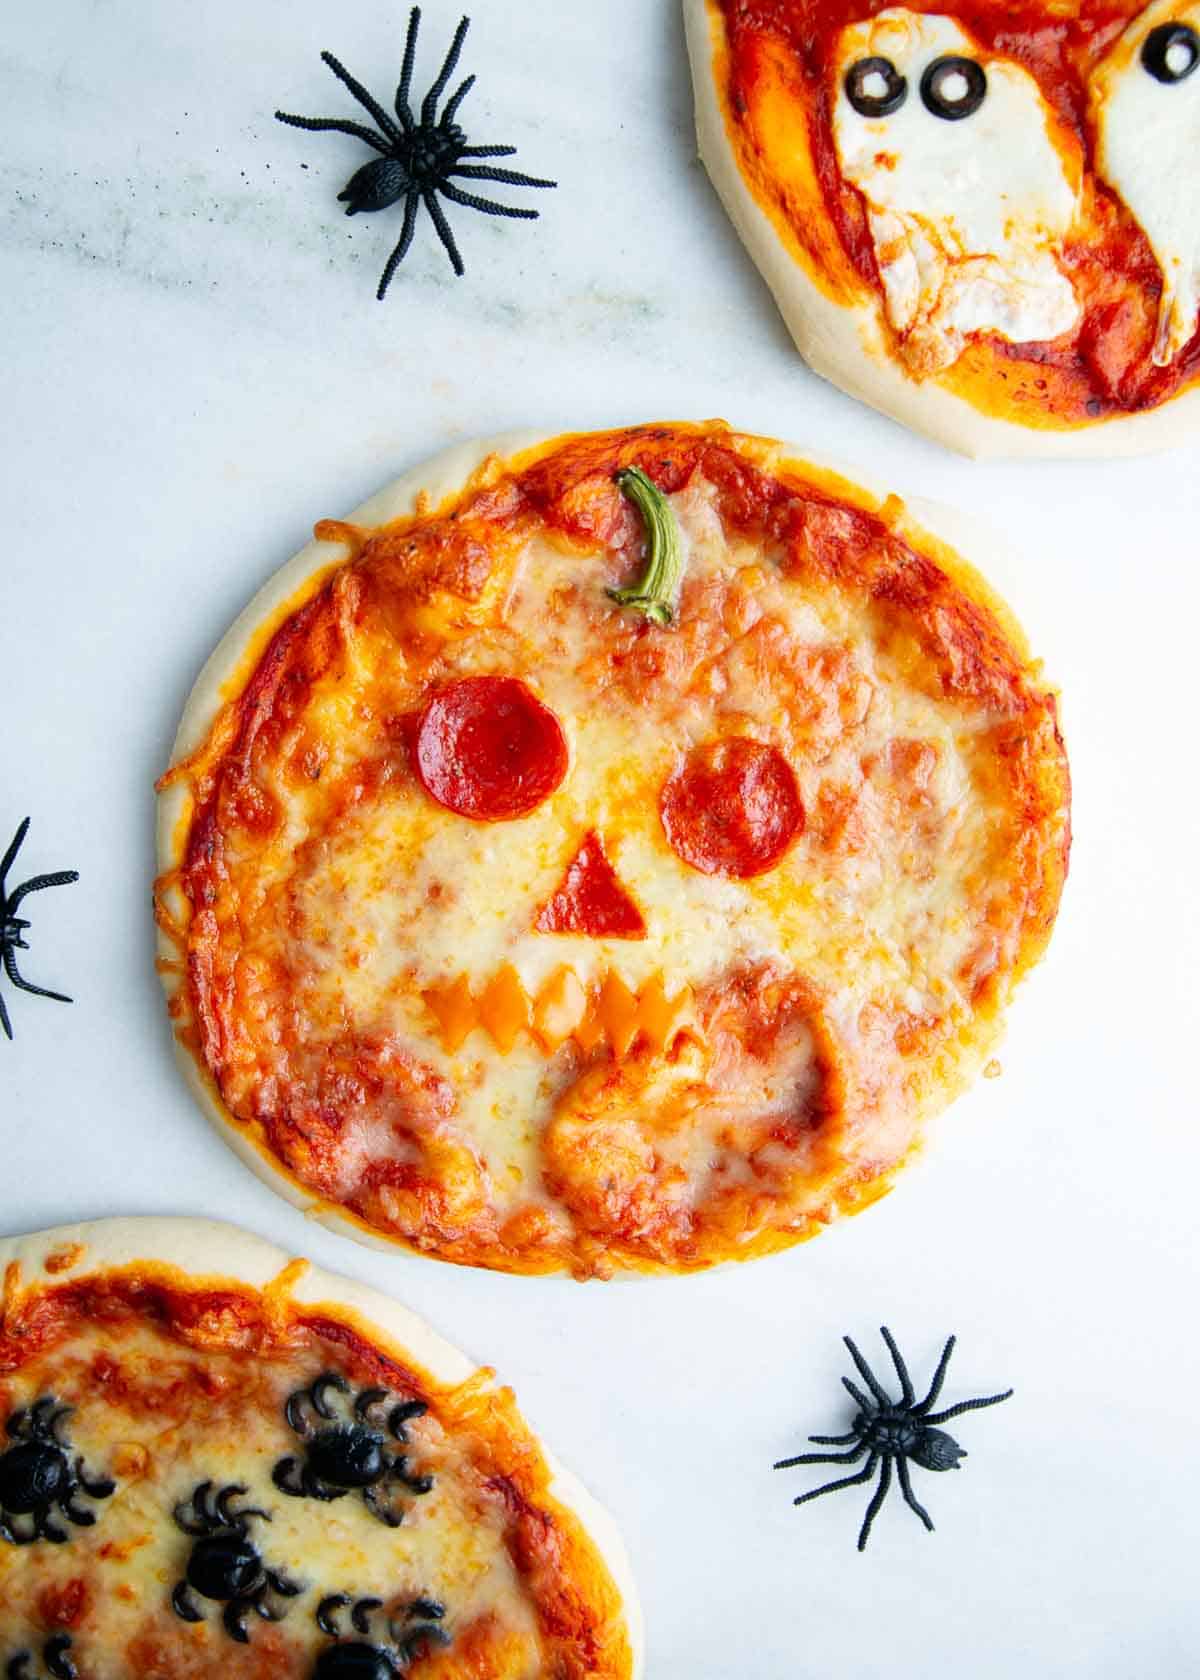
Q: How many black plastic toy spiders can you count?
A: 3